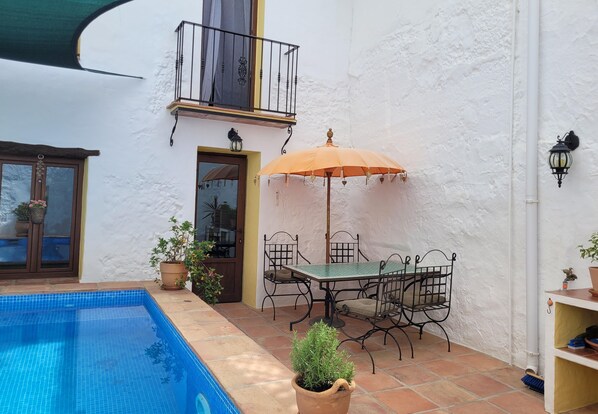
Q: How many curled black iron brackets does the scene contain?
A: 2